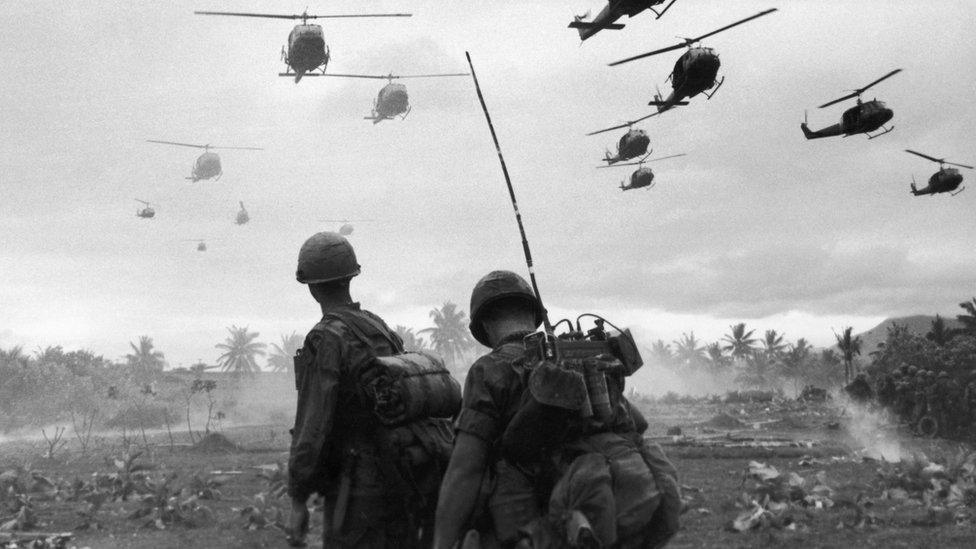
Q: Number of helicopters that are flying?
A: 13